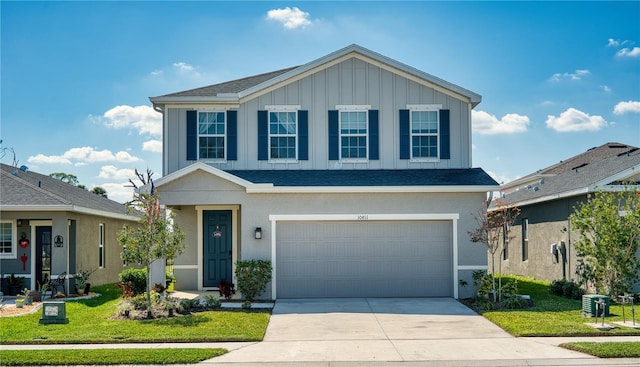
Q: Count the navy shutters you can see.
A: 8